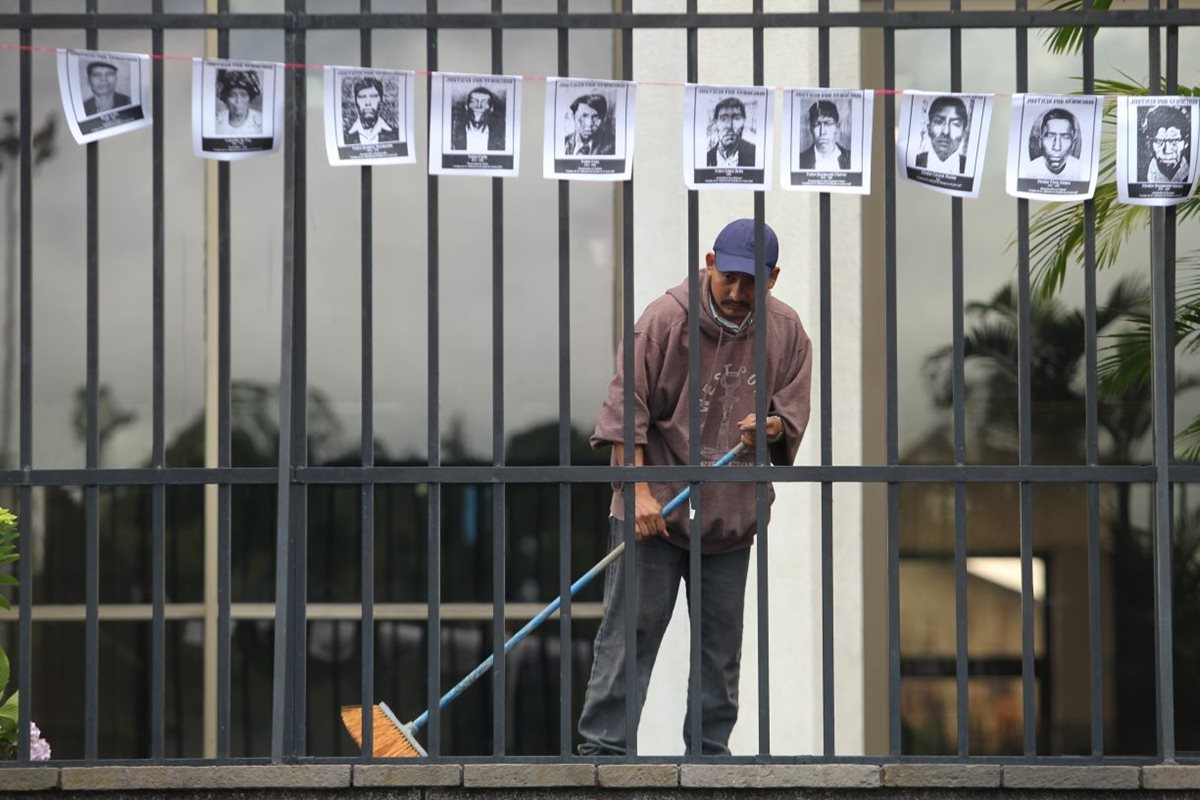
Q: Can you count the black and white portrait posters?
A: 10